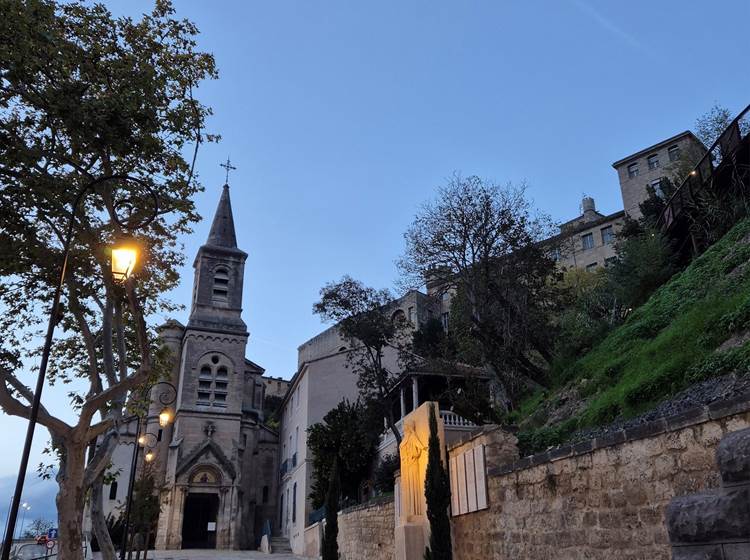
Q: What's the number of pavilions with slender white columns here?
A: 1